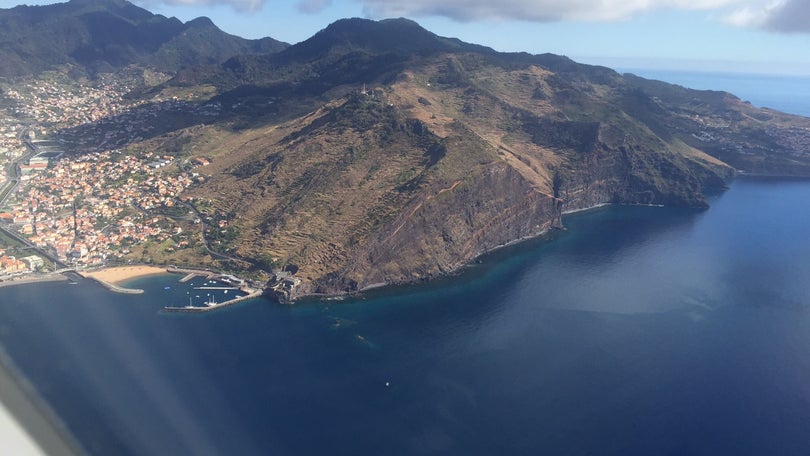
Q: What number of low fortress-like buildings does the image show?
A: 1